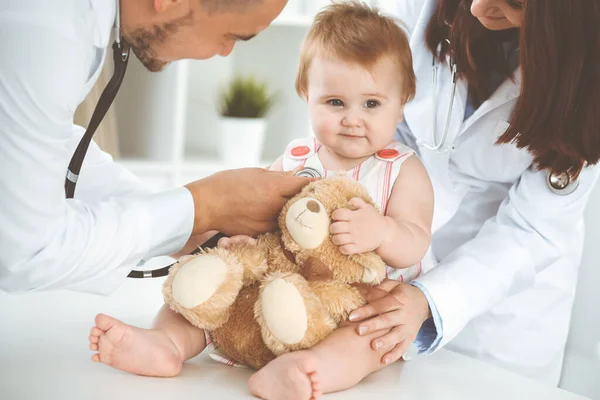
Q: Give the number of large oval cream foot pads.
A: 2